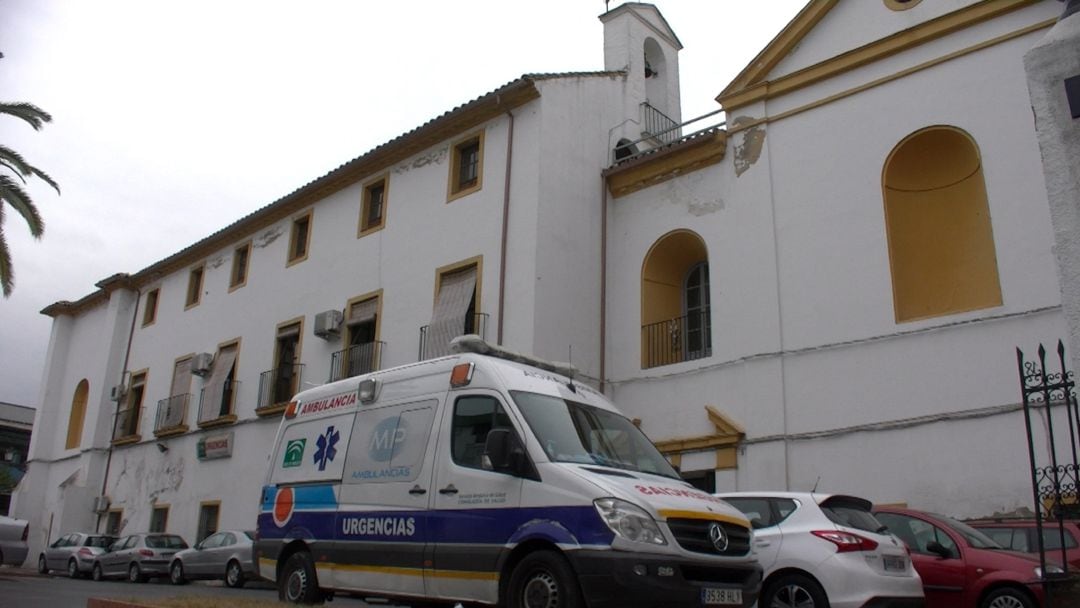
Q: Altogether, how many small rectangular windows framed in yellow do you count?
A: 6